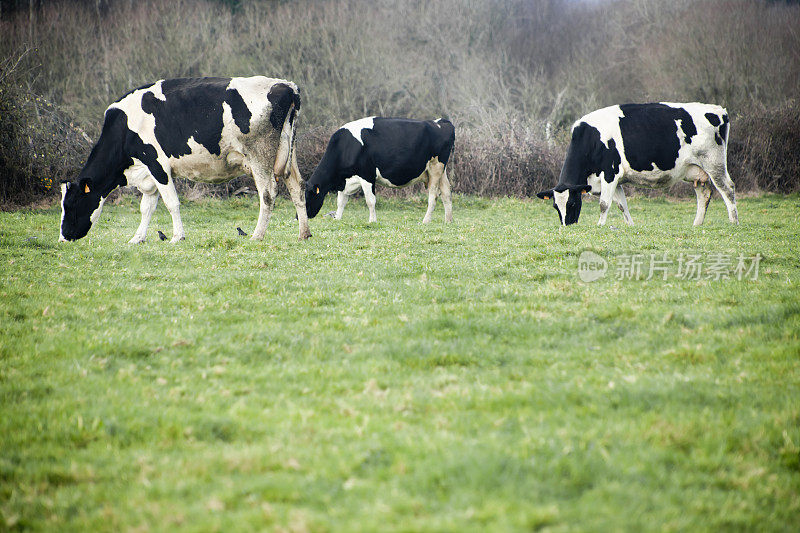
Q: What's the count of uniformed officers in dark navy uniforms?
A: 0